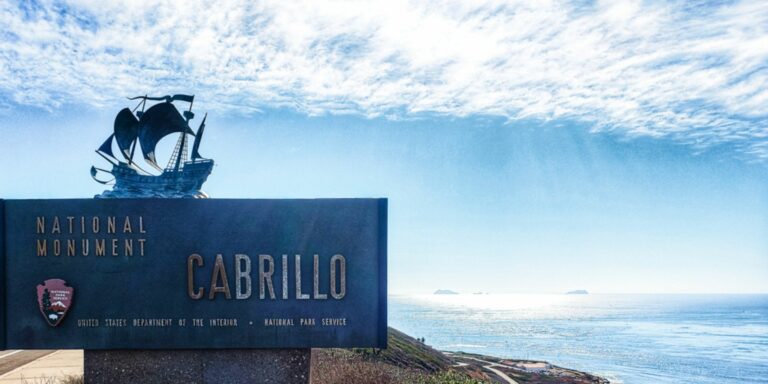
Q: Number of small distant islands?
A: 2